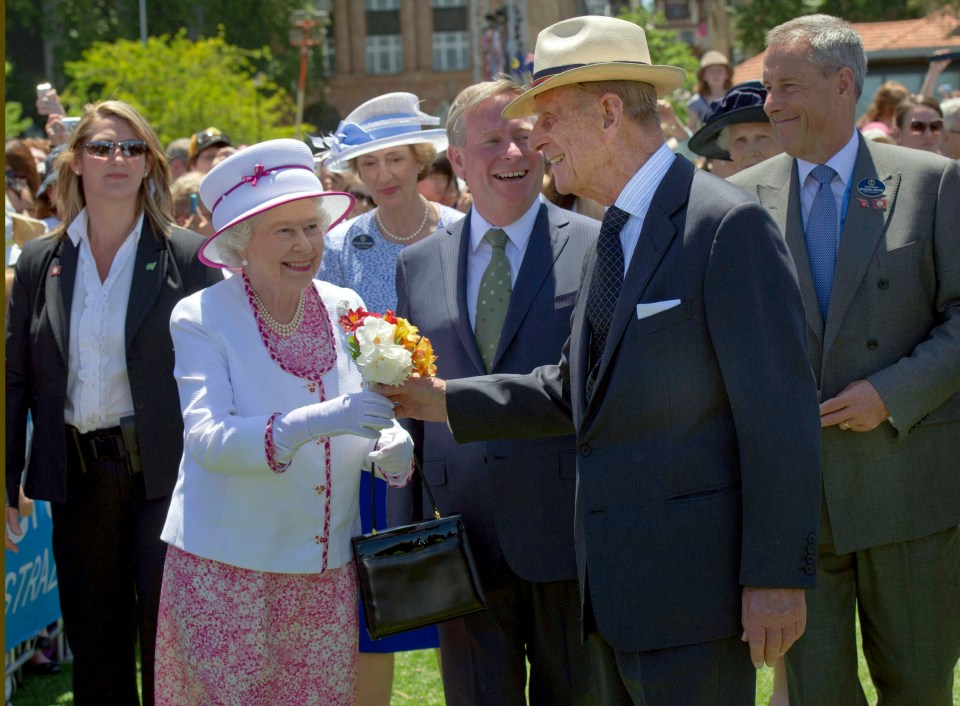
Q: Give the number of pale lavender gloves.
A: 2